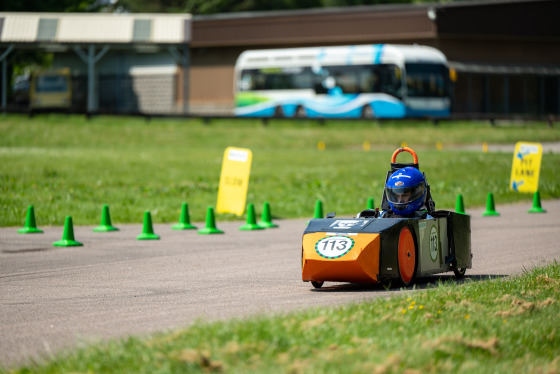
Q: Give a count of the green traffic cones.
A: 13